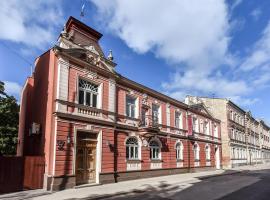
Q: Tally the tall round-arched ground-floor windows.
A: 5